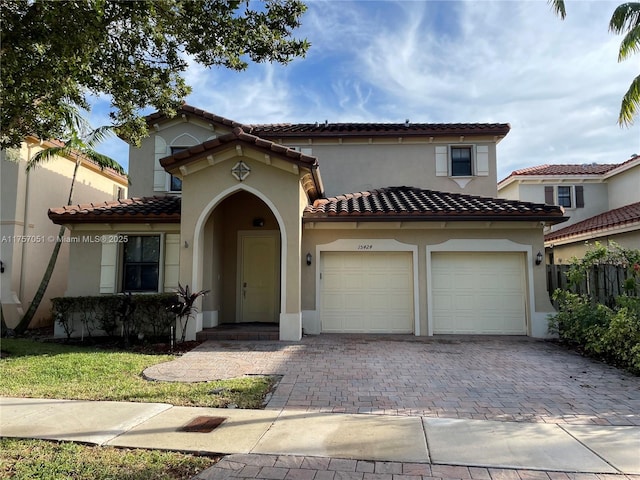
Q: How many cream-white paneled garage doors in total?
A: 2